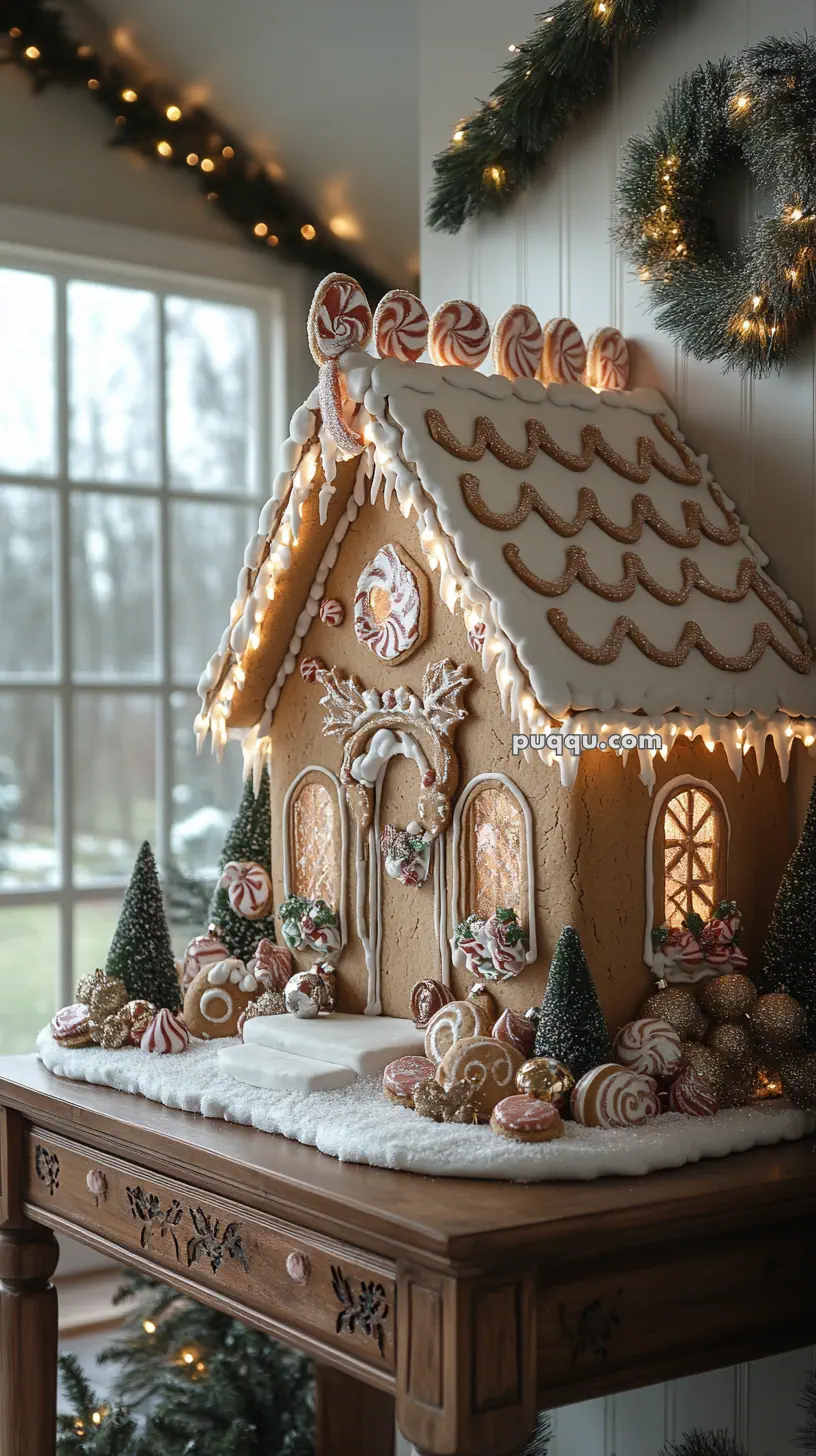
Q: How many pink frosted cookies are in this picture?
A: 3